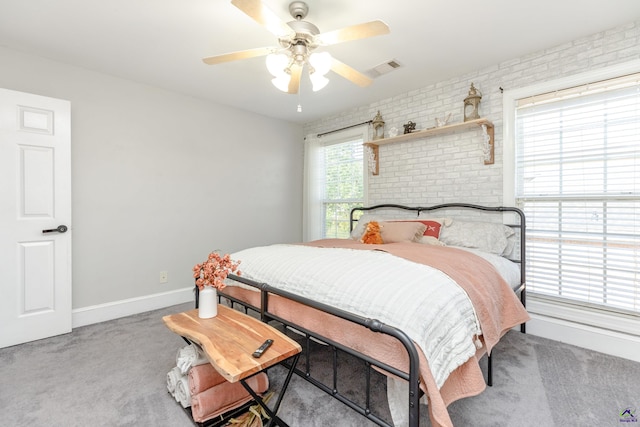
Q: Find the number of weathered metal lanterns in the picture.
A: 2